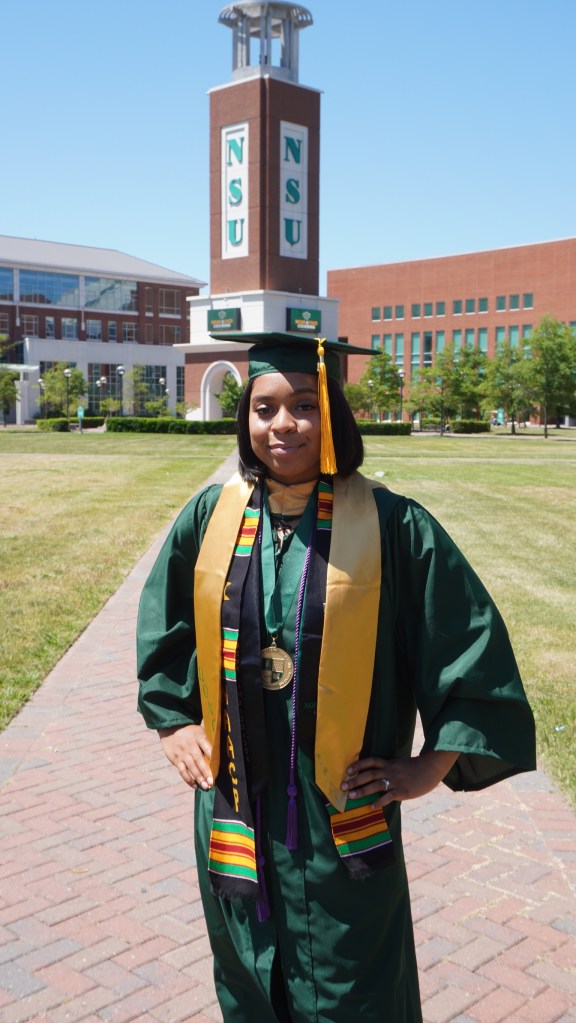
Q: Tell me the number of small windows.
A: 12